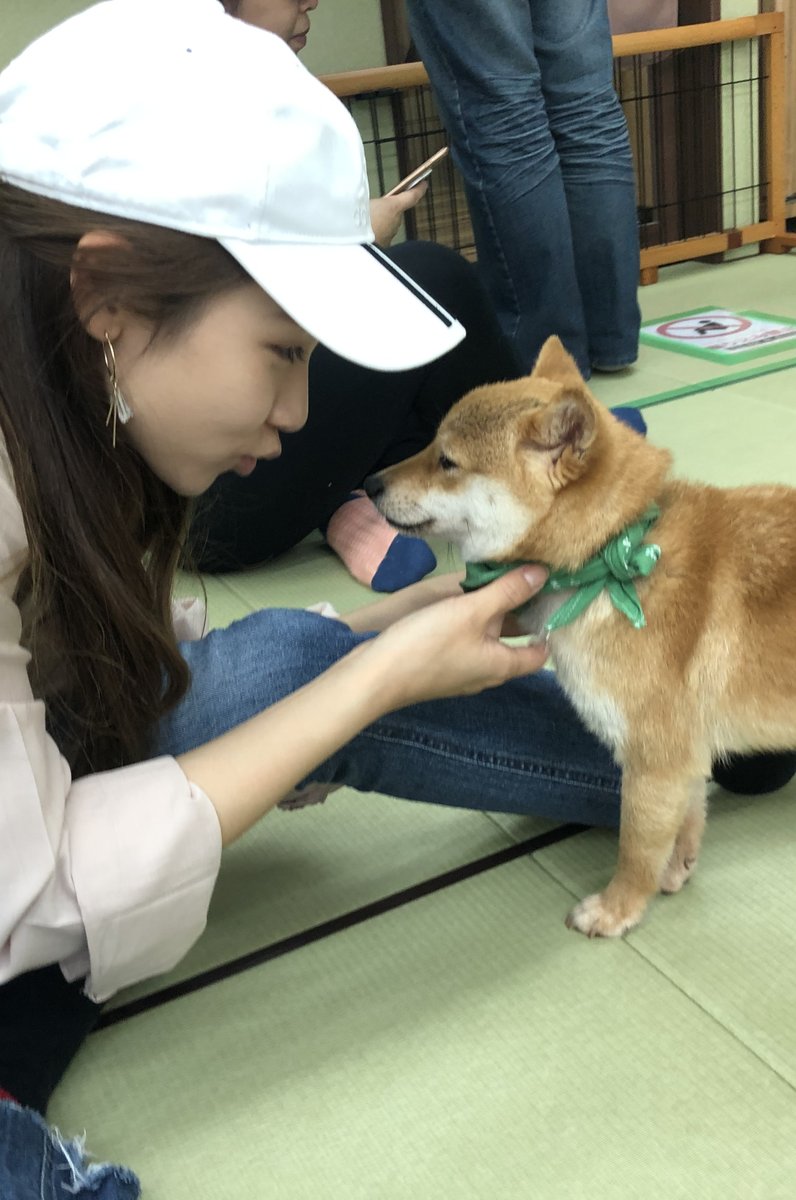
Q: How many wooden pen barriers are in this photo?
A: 1